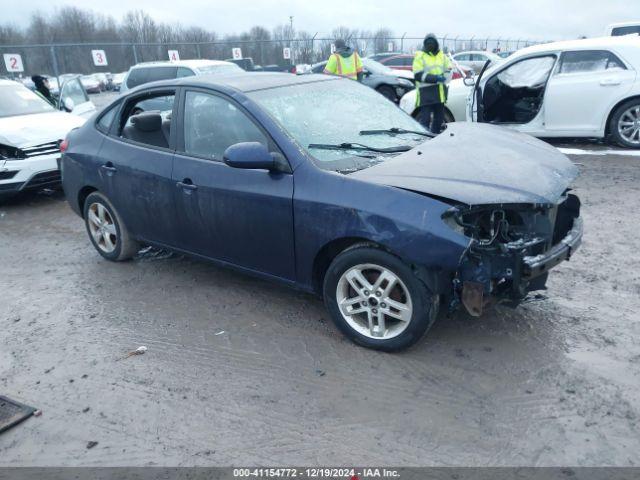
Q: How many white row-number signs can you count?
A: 5